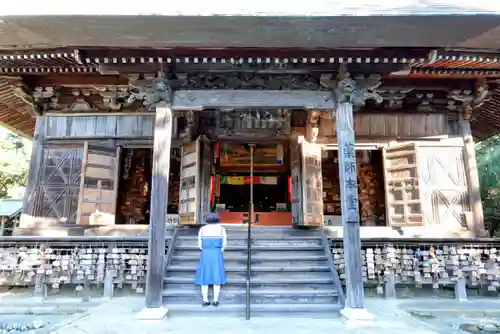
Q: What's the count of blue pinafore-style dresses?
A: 1